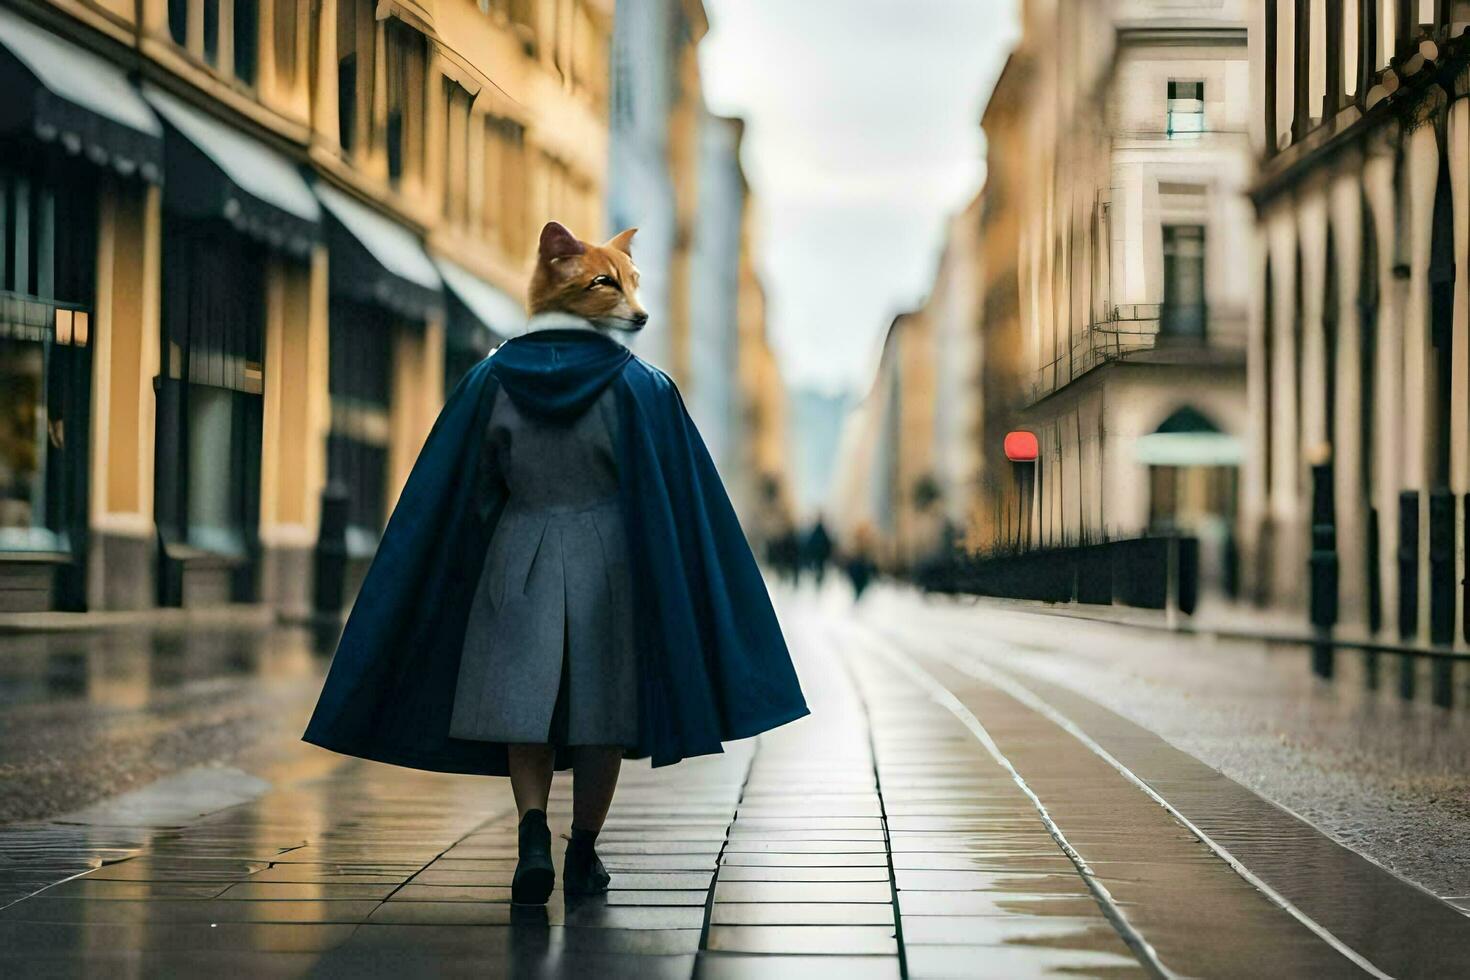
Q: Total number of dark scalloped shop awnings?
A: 4